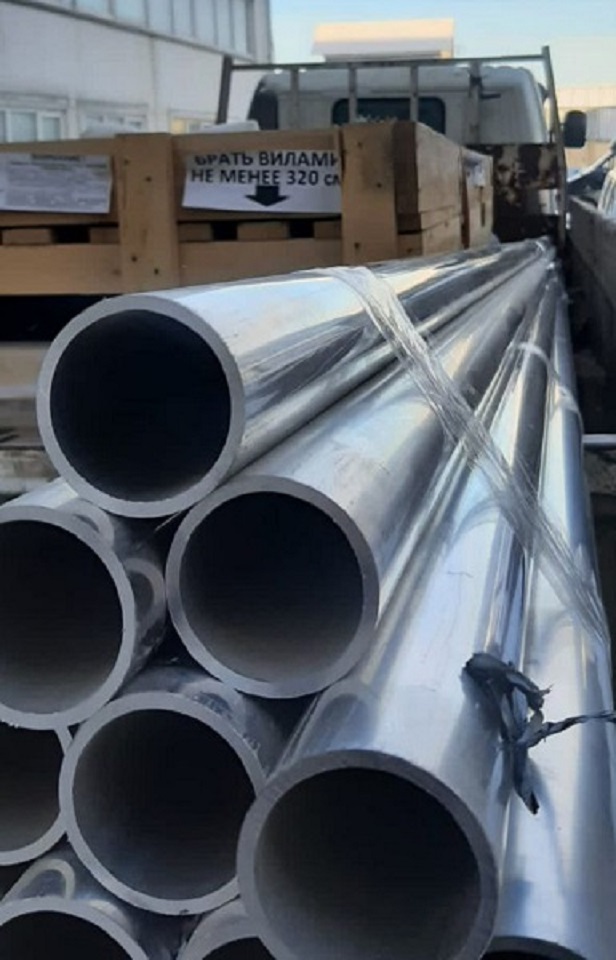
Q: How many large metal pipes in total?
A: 9